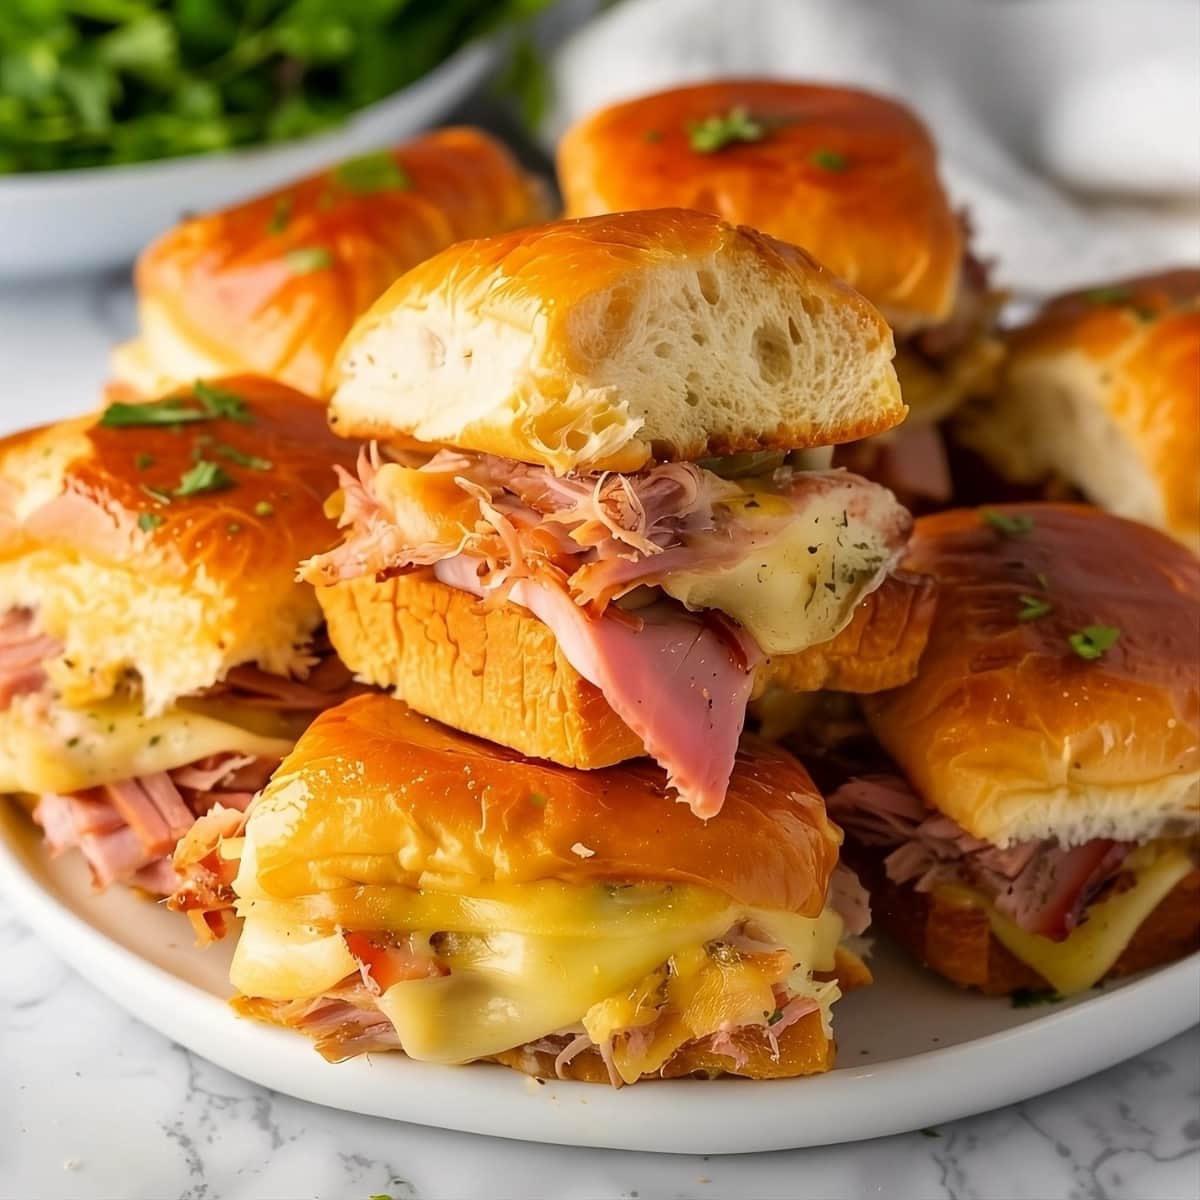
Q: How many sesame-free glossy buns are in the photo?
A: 7